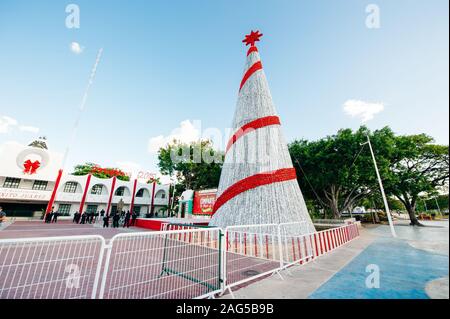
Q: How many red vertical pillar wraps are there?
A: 5